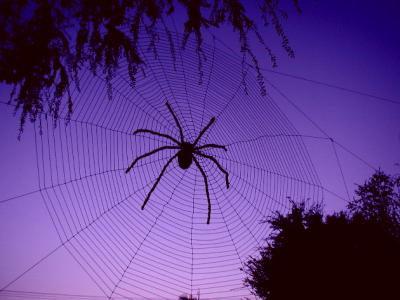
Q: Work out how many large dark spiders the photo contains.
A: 1